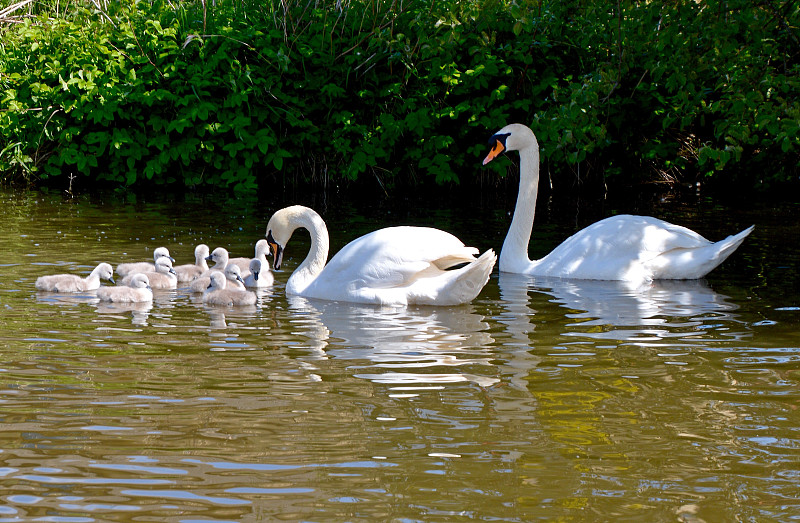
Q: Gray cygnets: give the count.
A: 10